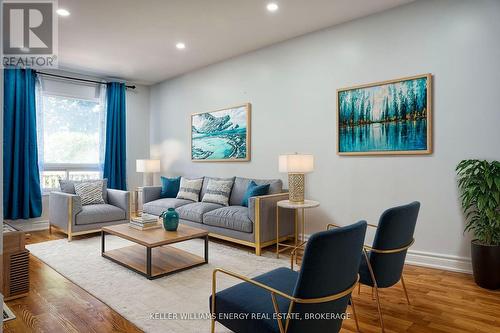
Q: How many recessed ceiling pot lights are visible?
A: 3